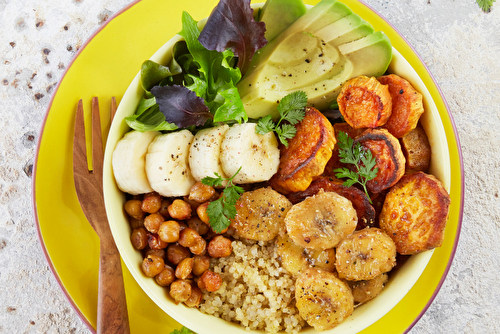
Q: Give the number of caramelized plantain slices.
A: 6